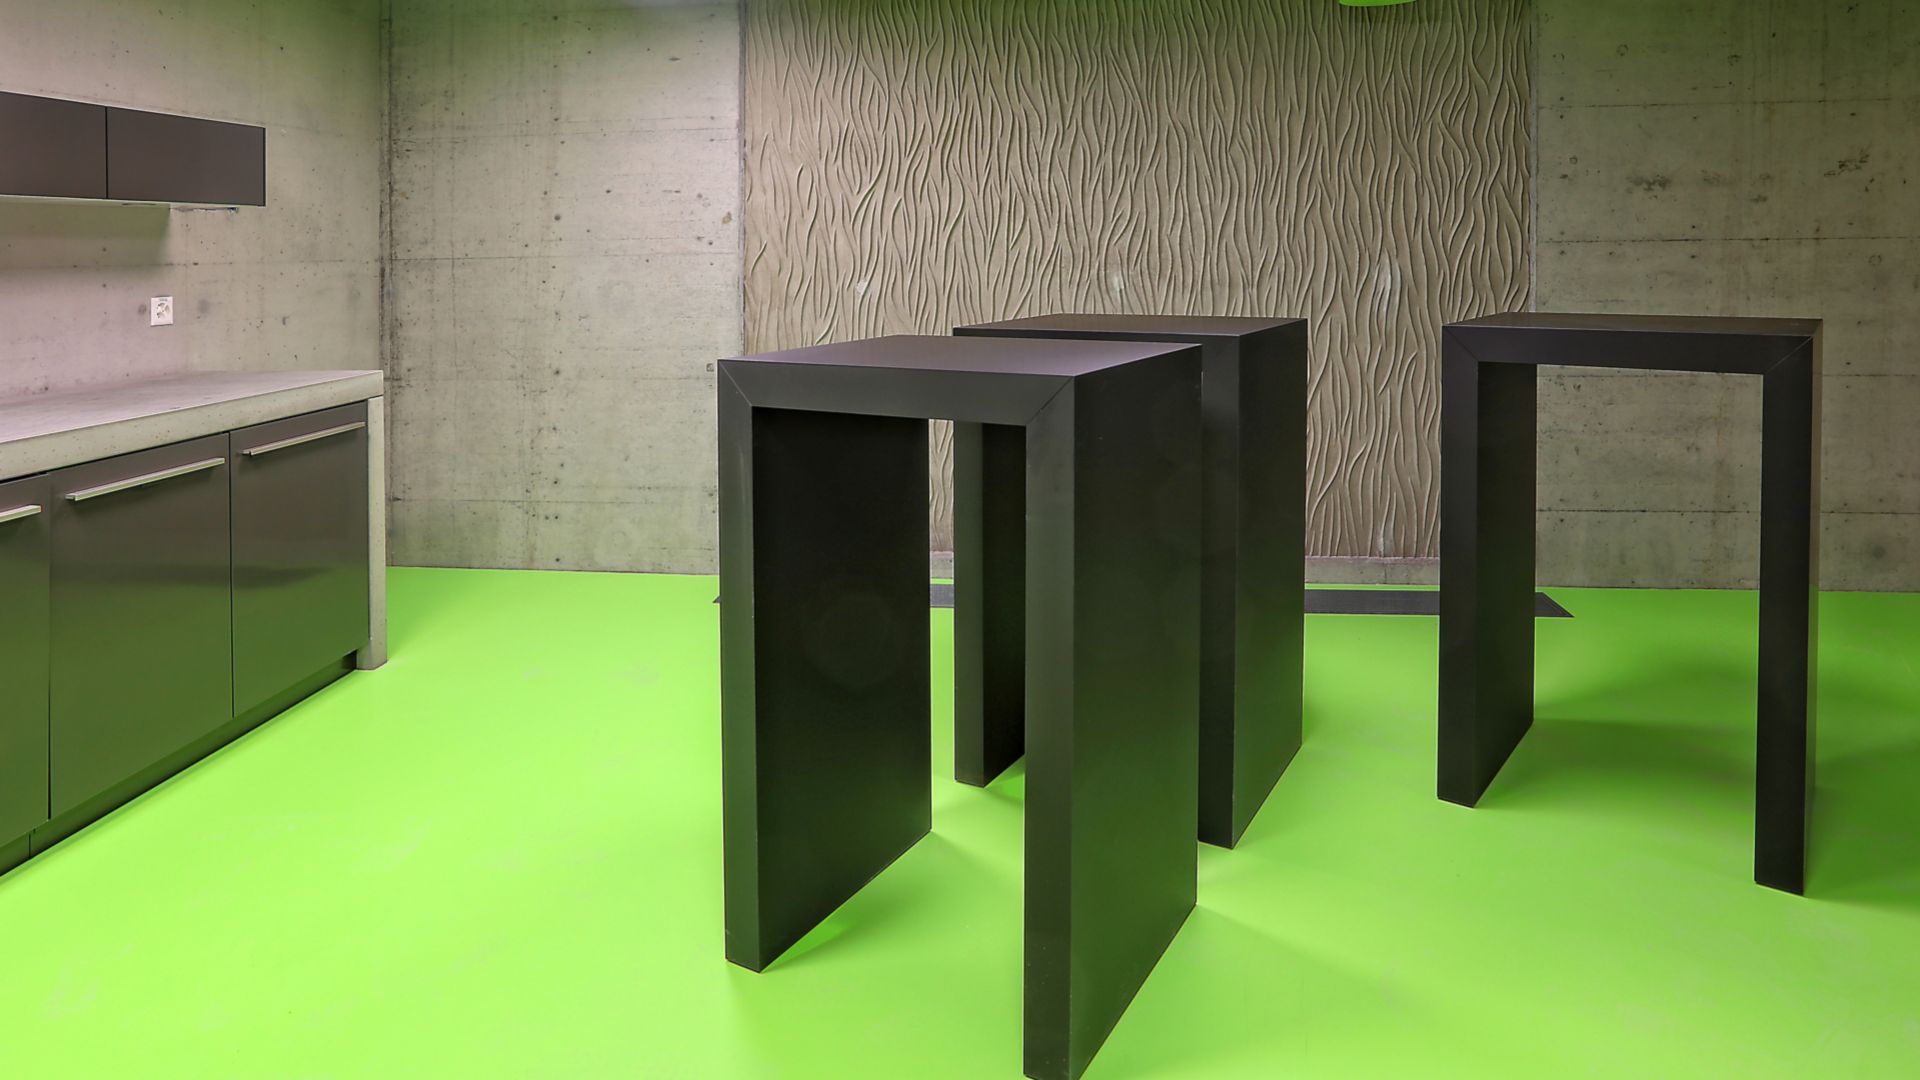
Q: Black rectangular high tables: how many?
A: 3